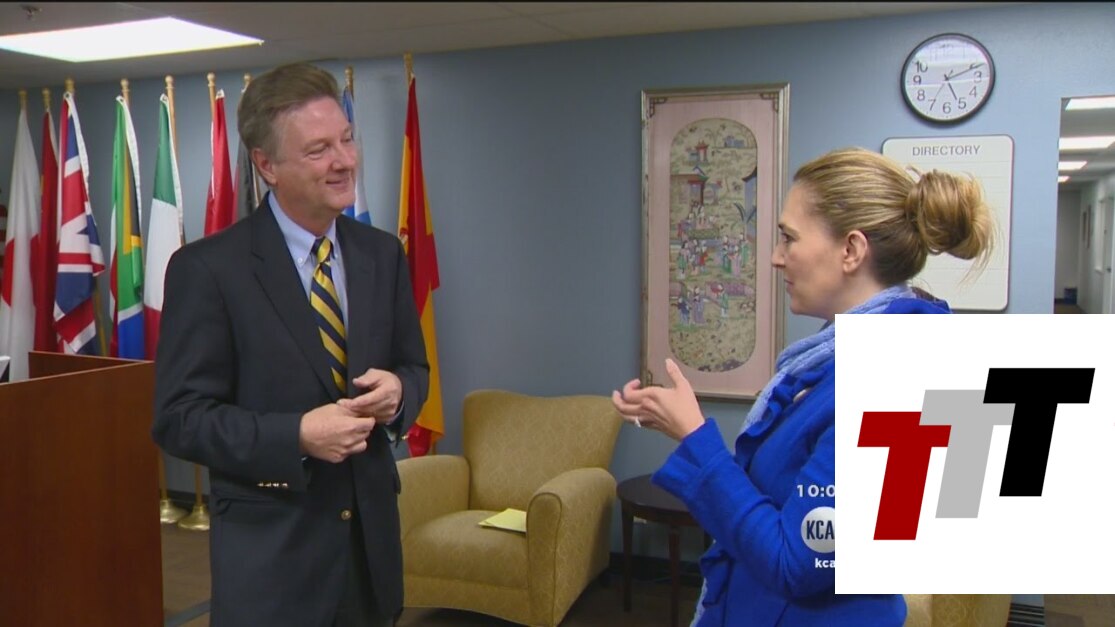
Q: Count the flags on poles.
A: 9